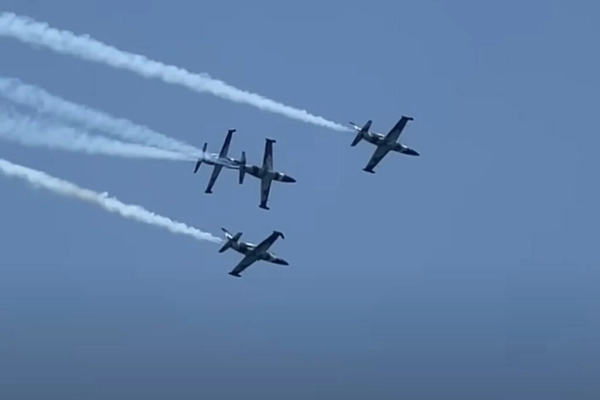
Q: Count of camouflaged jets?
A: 4